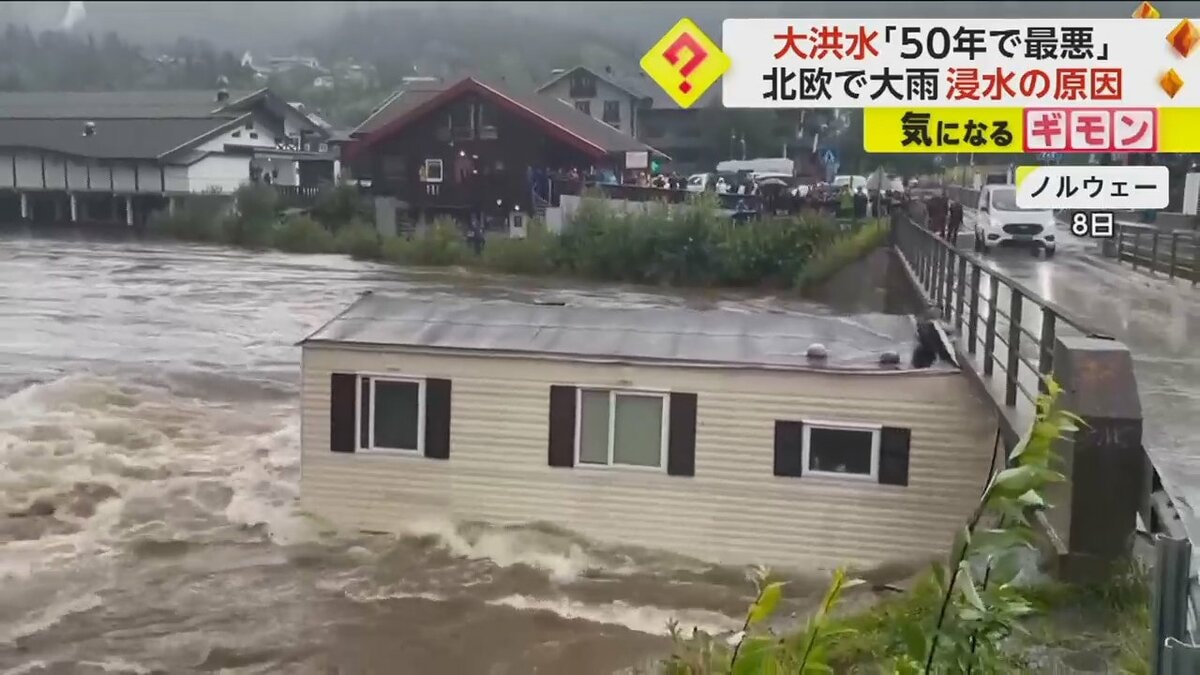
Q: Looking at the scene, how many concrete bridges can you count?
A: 1